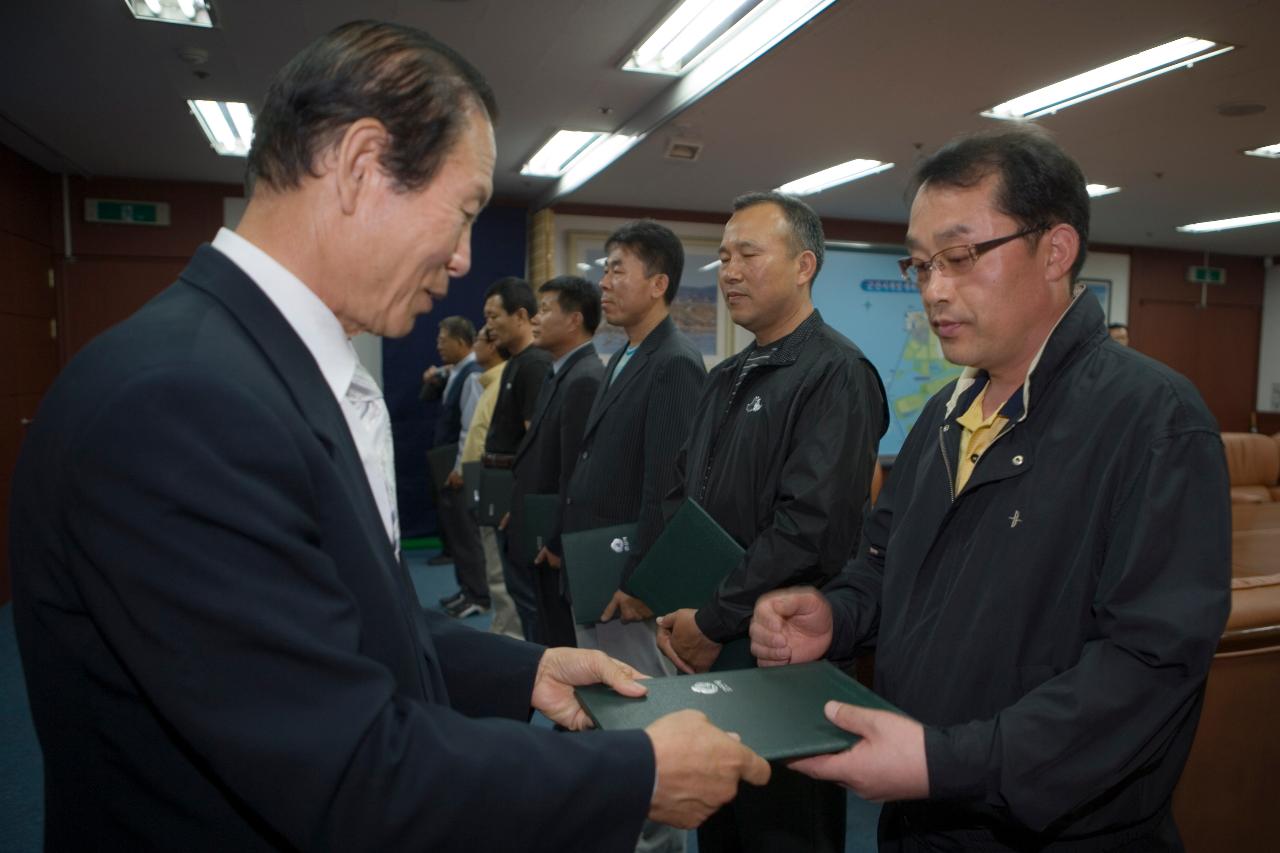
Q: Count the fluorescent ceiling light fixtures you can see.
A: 9